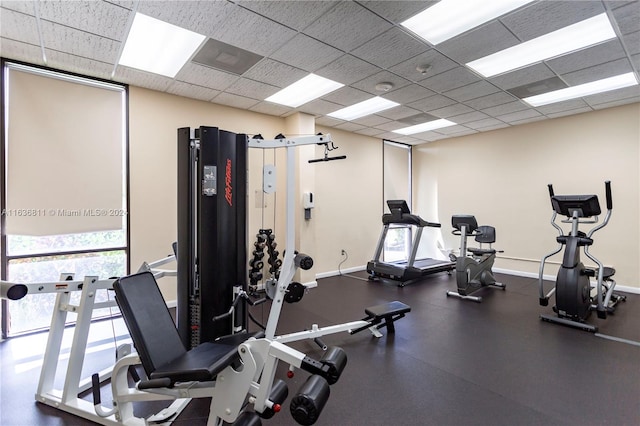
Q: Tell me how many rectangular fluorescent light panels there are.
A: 7